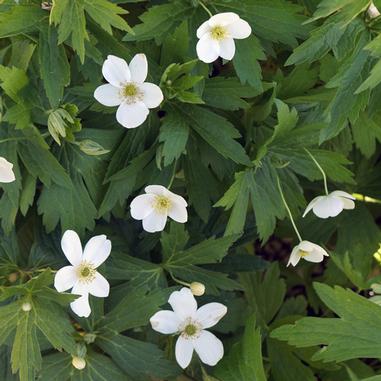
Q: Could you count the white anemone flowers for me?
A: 8